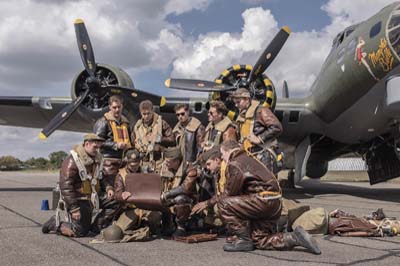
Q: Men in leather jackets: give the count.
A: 10